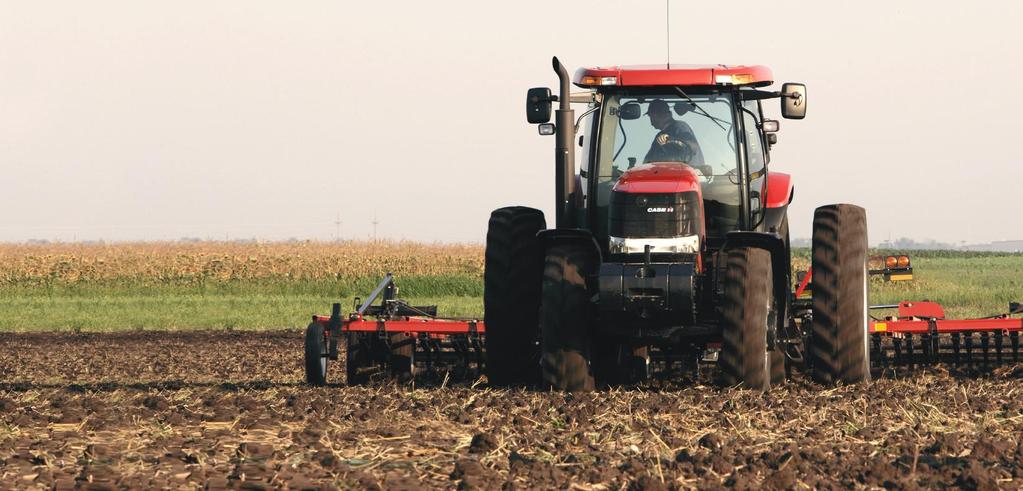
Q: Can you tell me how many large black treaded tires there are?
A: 4